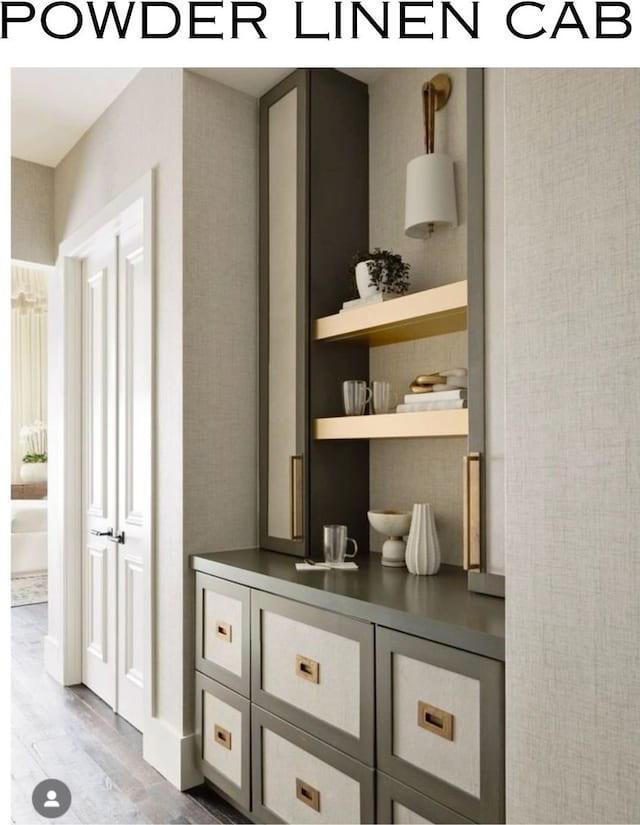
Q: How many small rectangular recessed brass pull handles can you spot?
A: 5